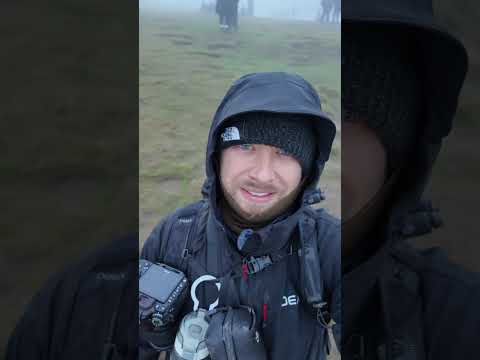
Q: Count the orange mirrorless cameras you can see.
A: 0